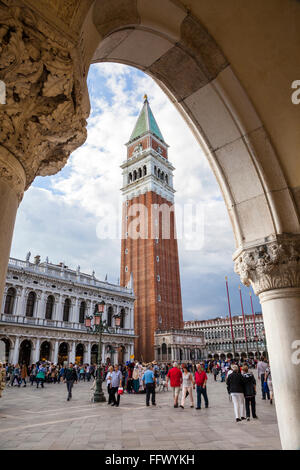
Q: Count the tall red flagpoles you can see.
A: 3